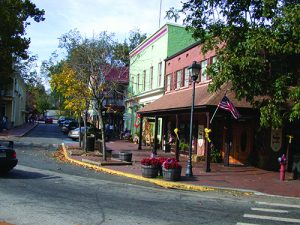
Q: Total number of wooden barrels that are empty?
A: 1